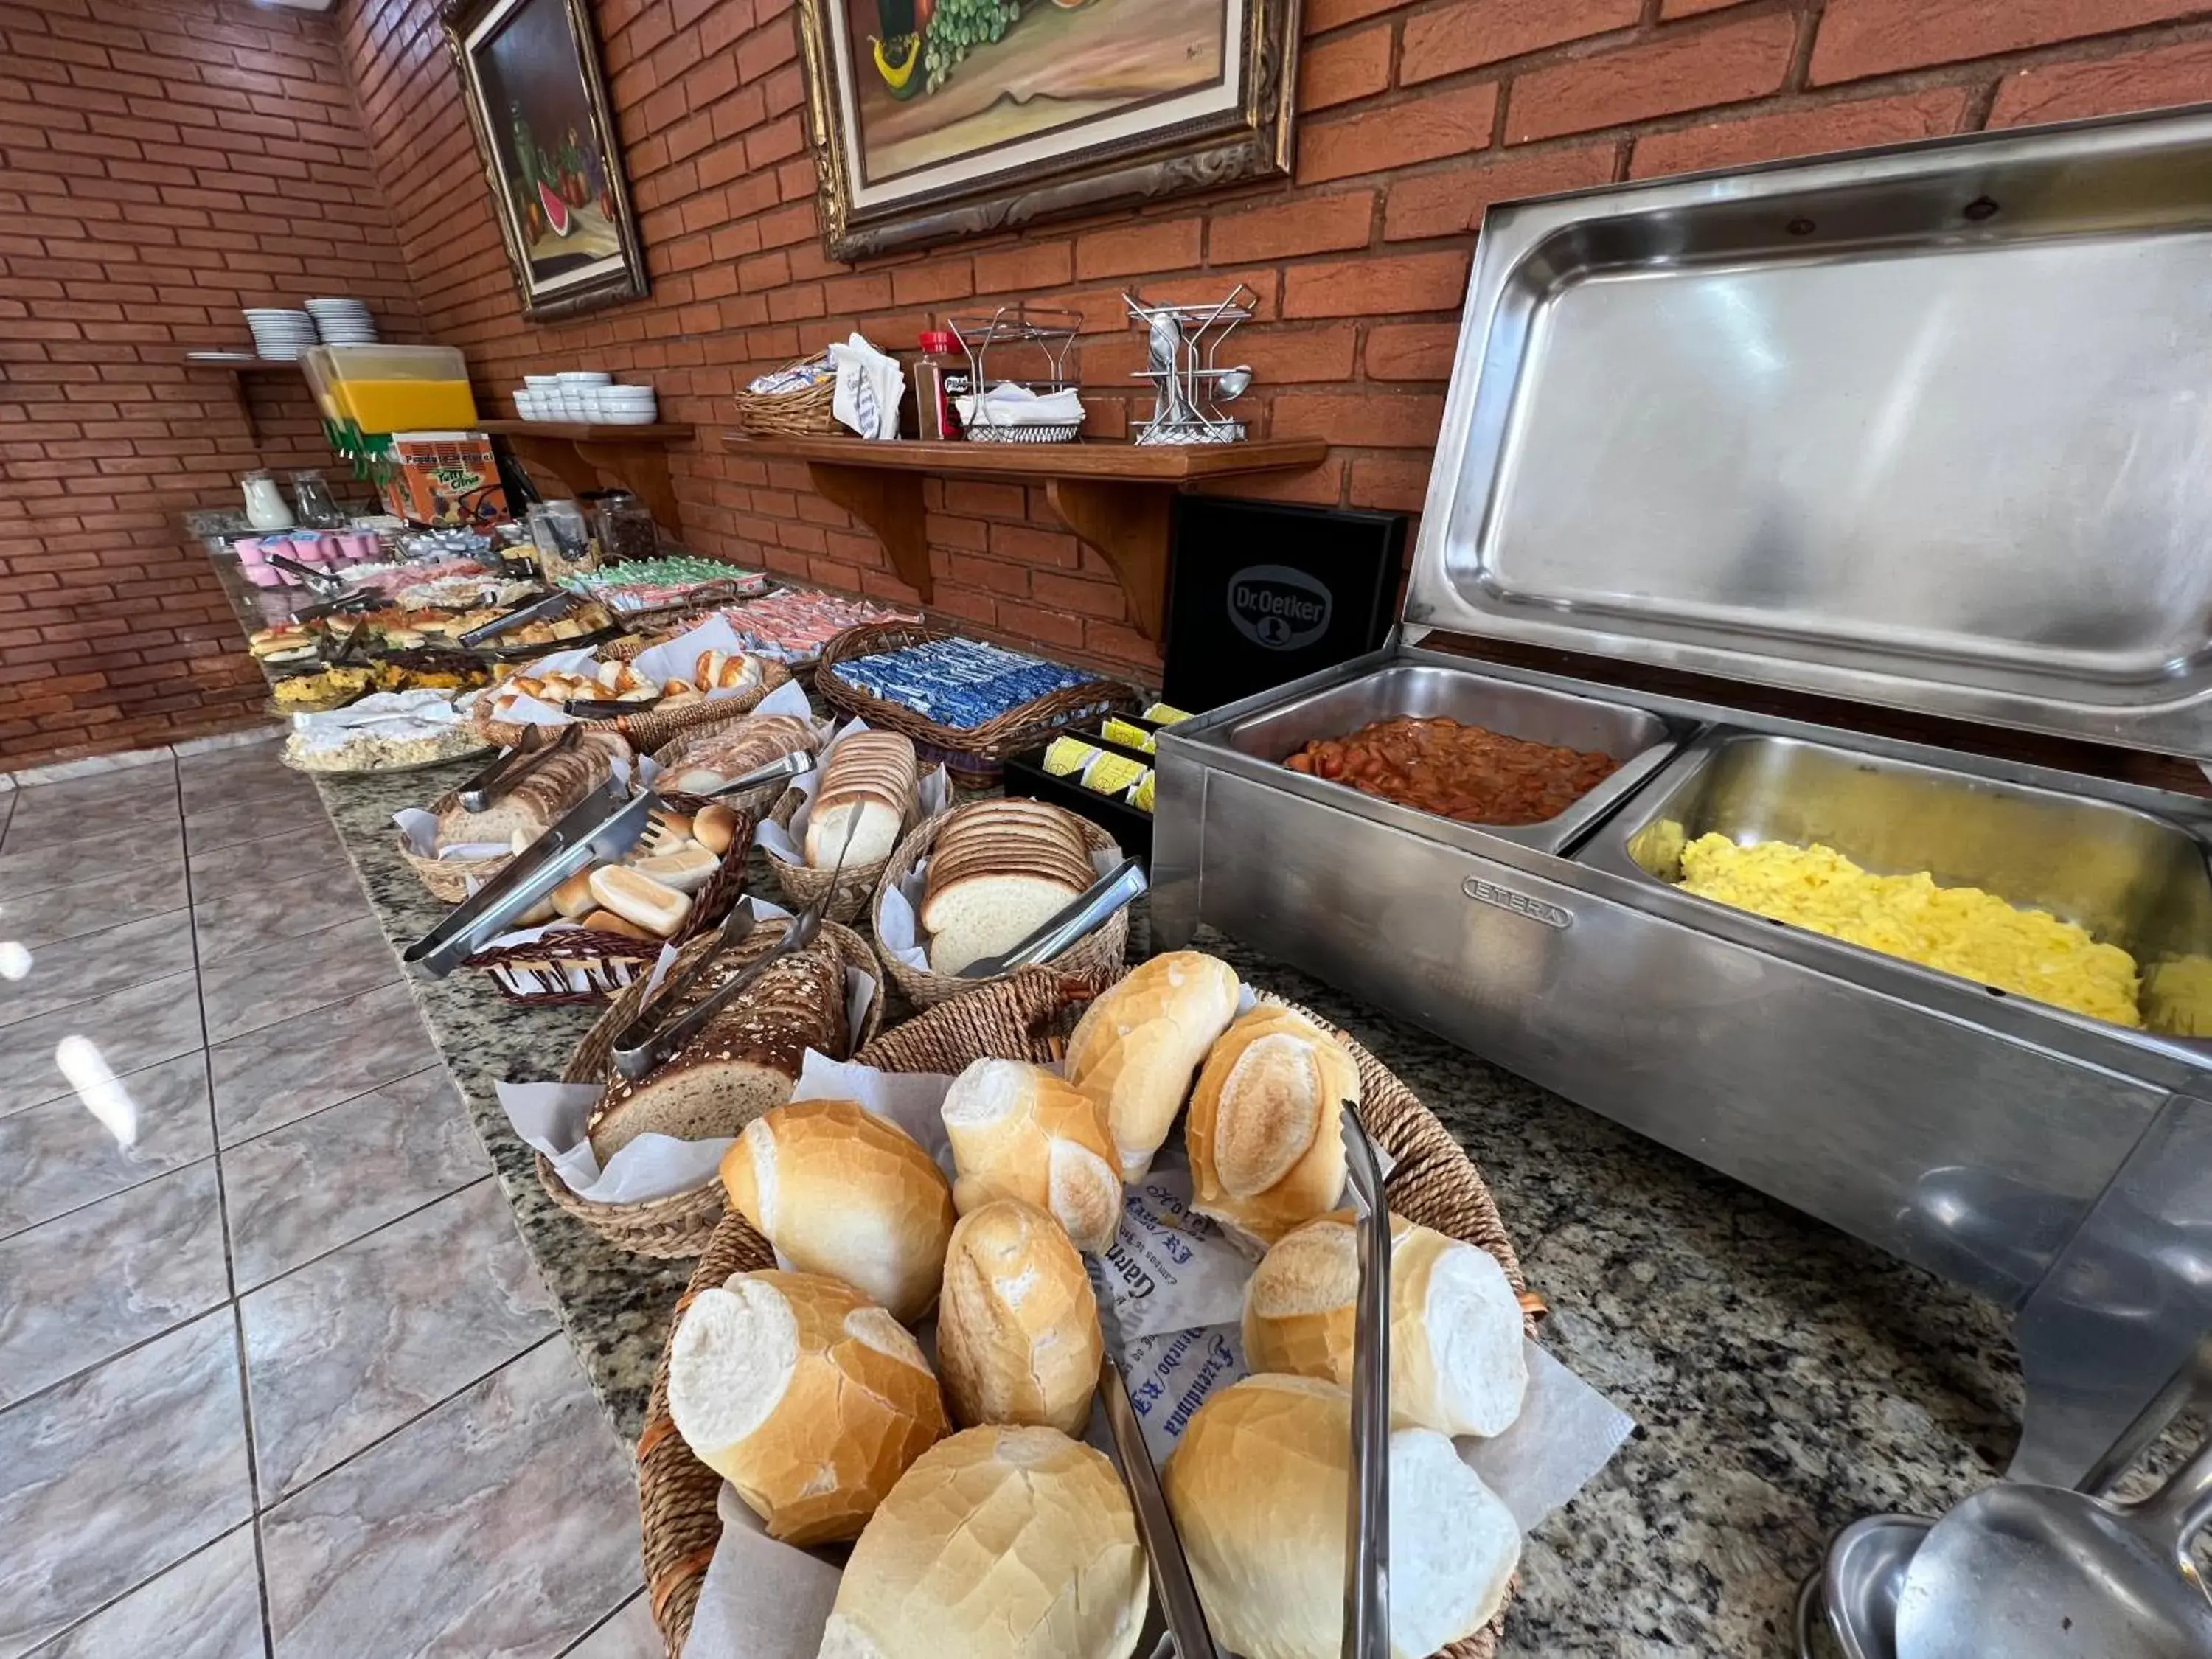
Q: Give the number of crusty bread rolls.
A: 9